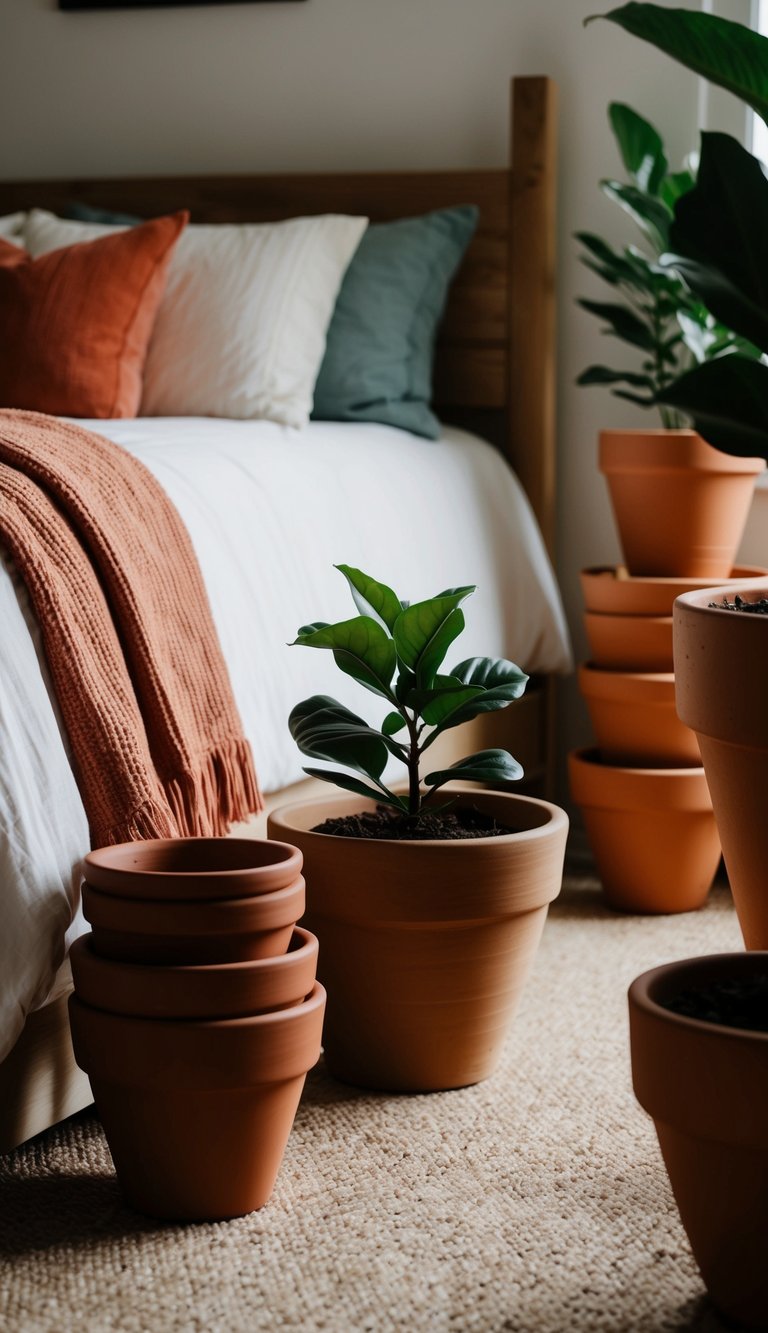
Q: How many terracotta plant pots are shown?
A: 12